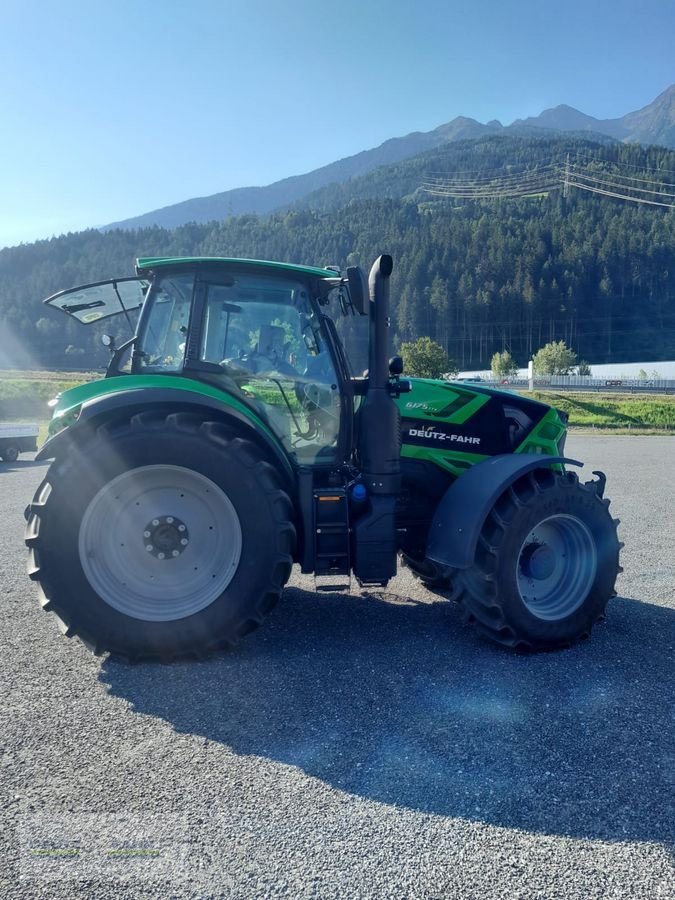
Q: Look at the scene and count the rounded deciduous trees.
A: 3